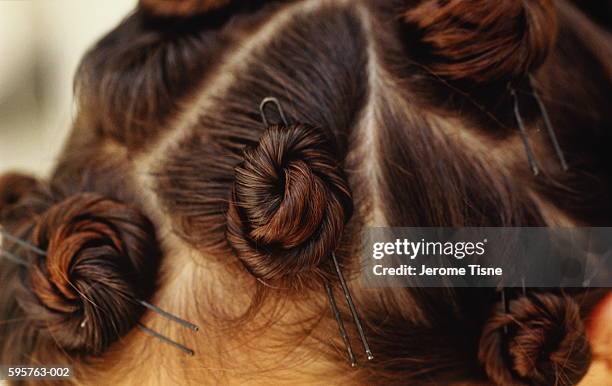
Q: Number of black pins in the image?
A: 4